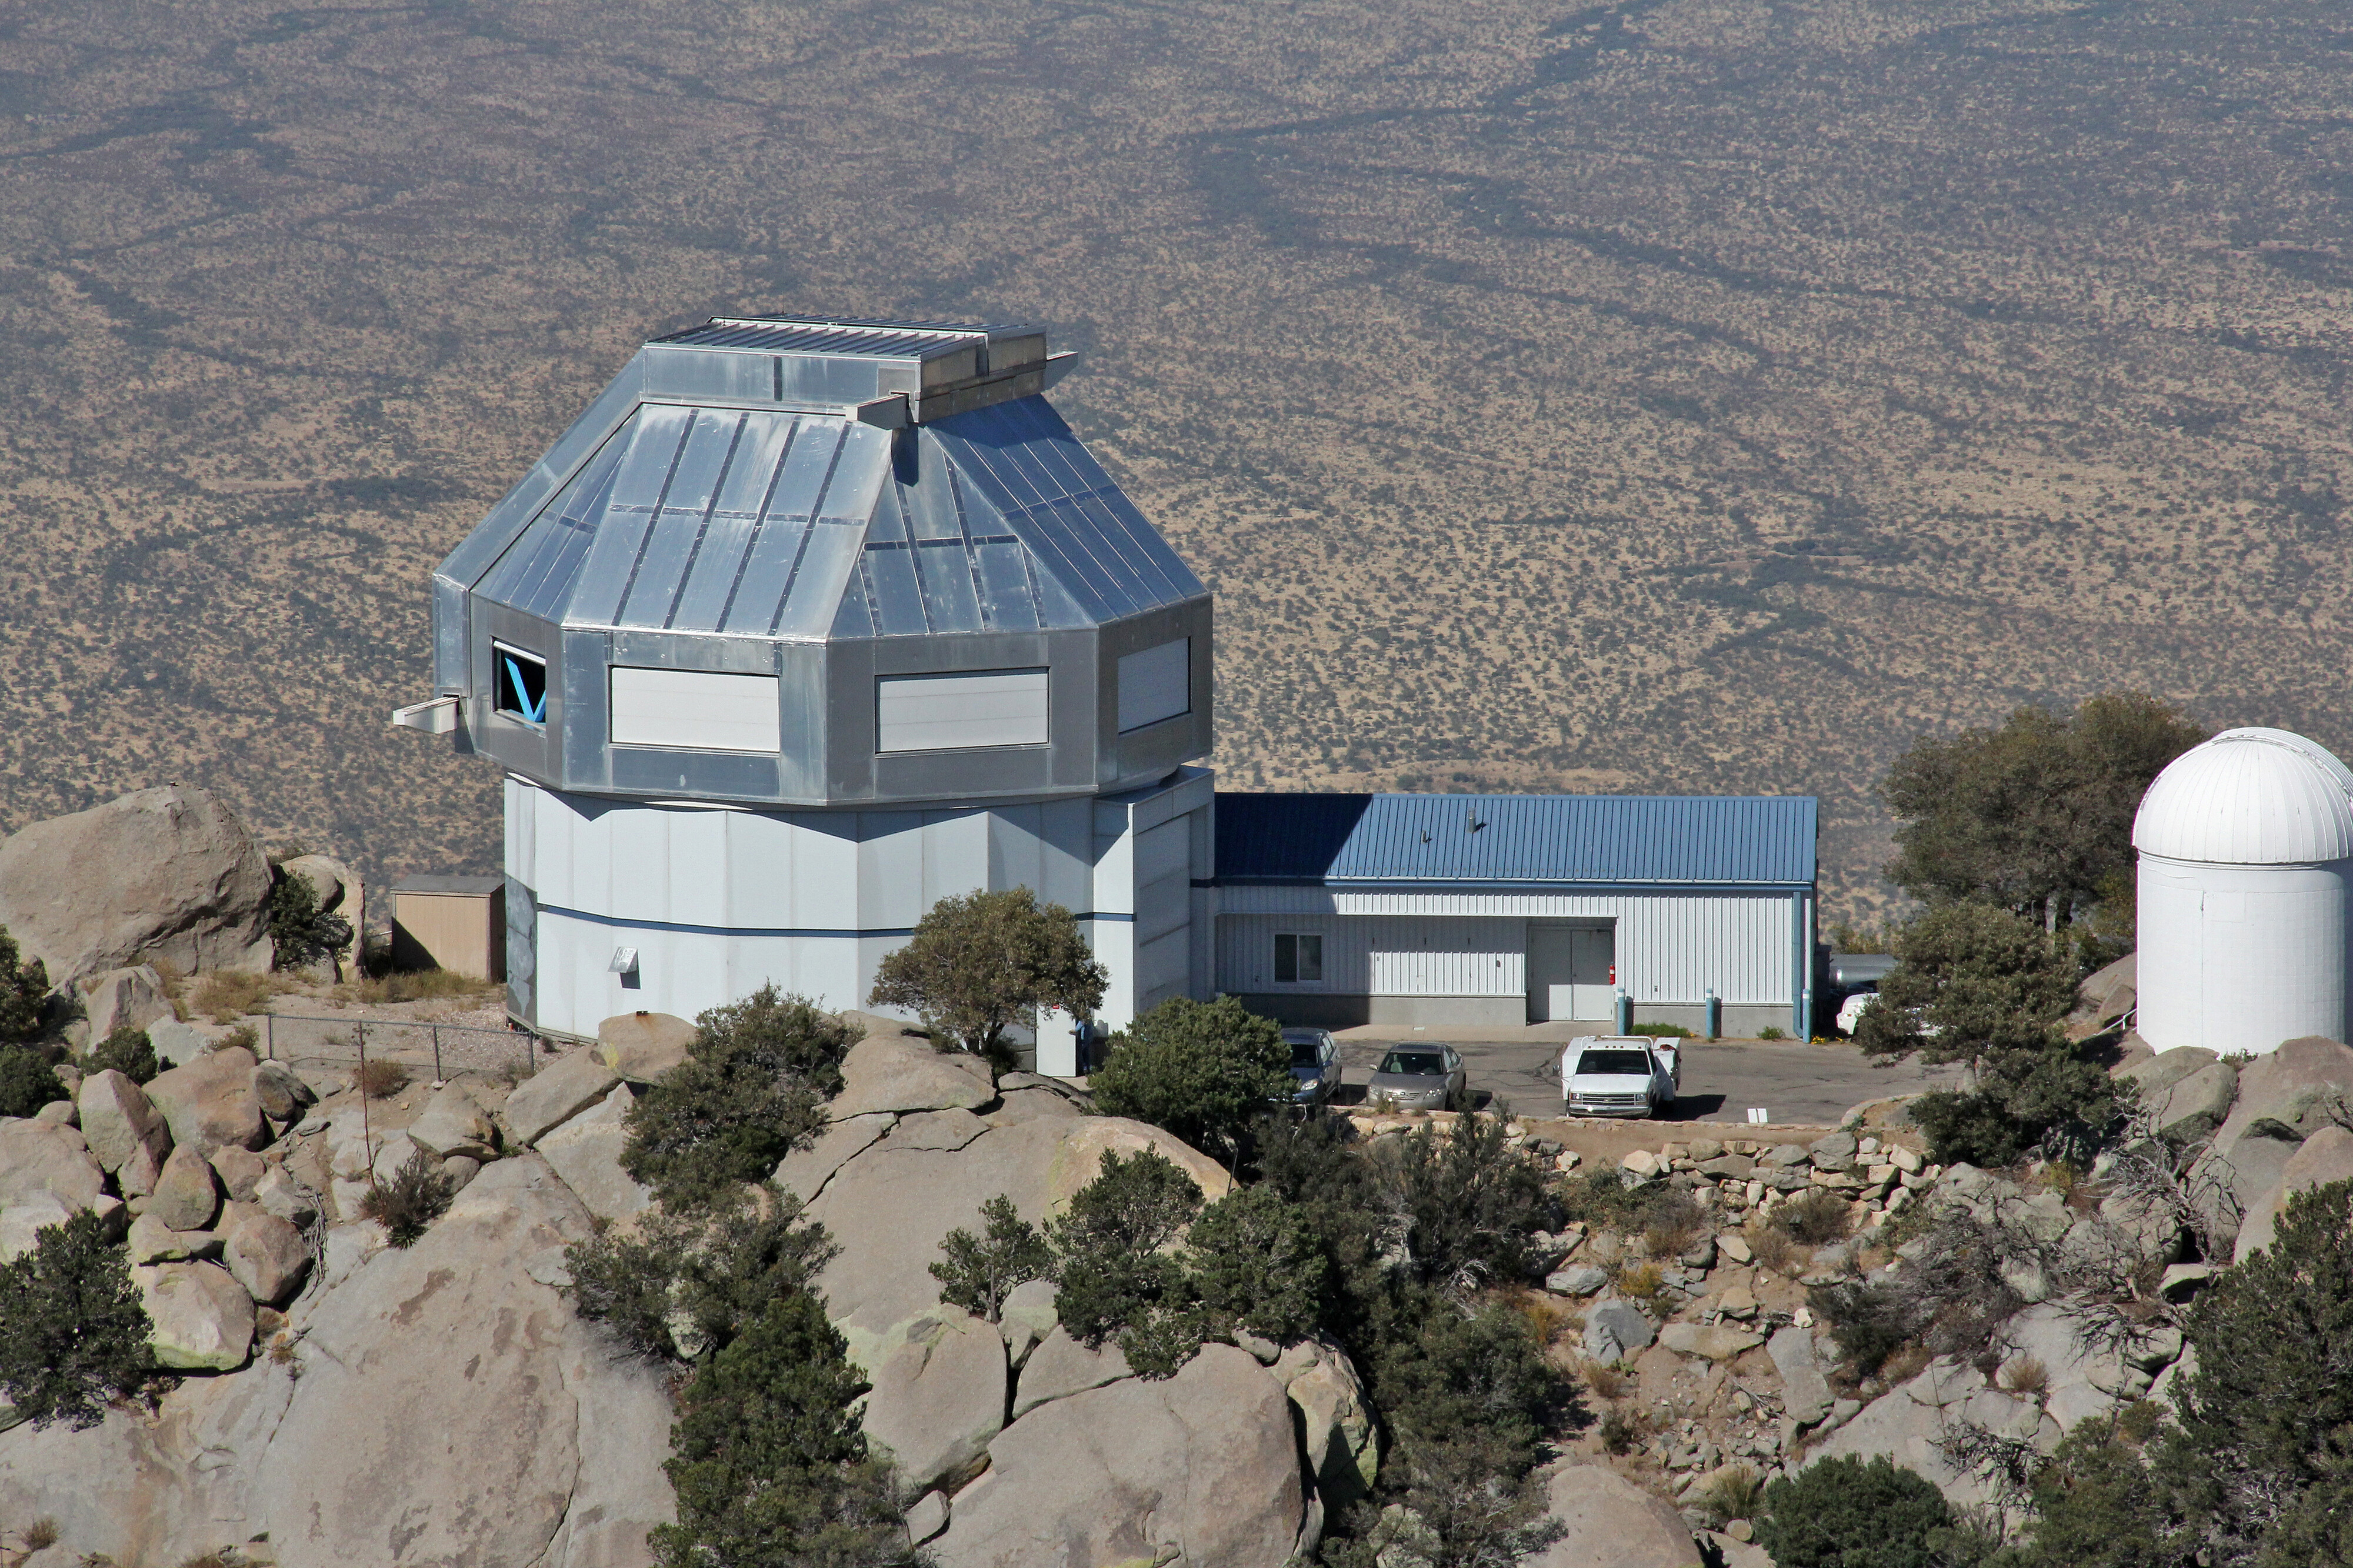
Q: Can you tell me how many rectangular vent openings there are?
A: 4